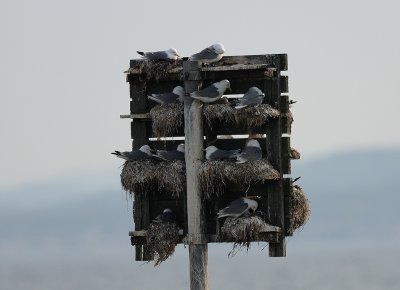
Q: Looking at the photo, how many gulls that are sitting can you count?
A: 11